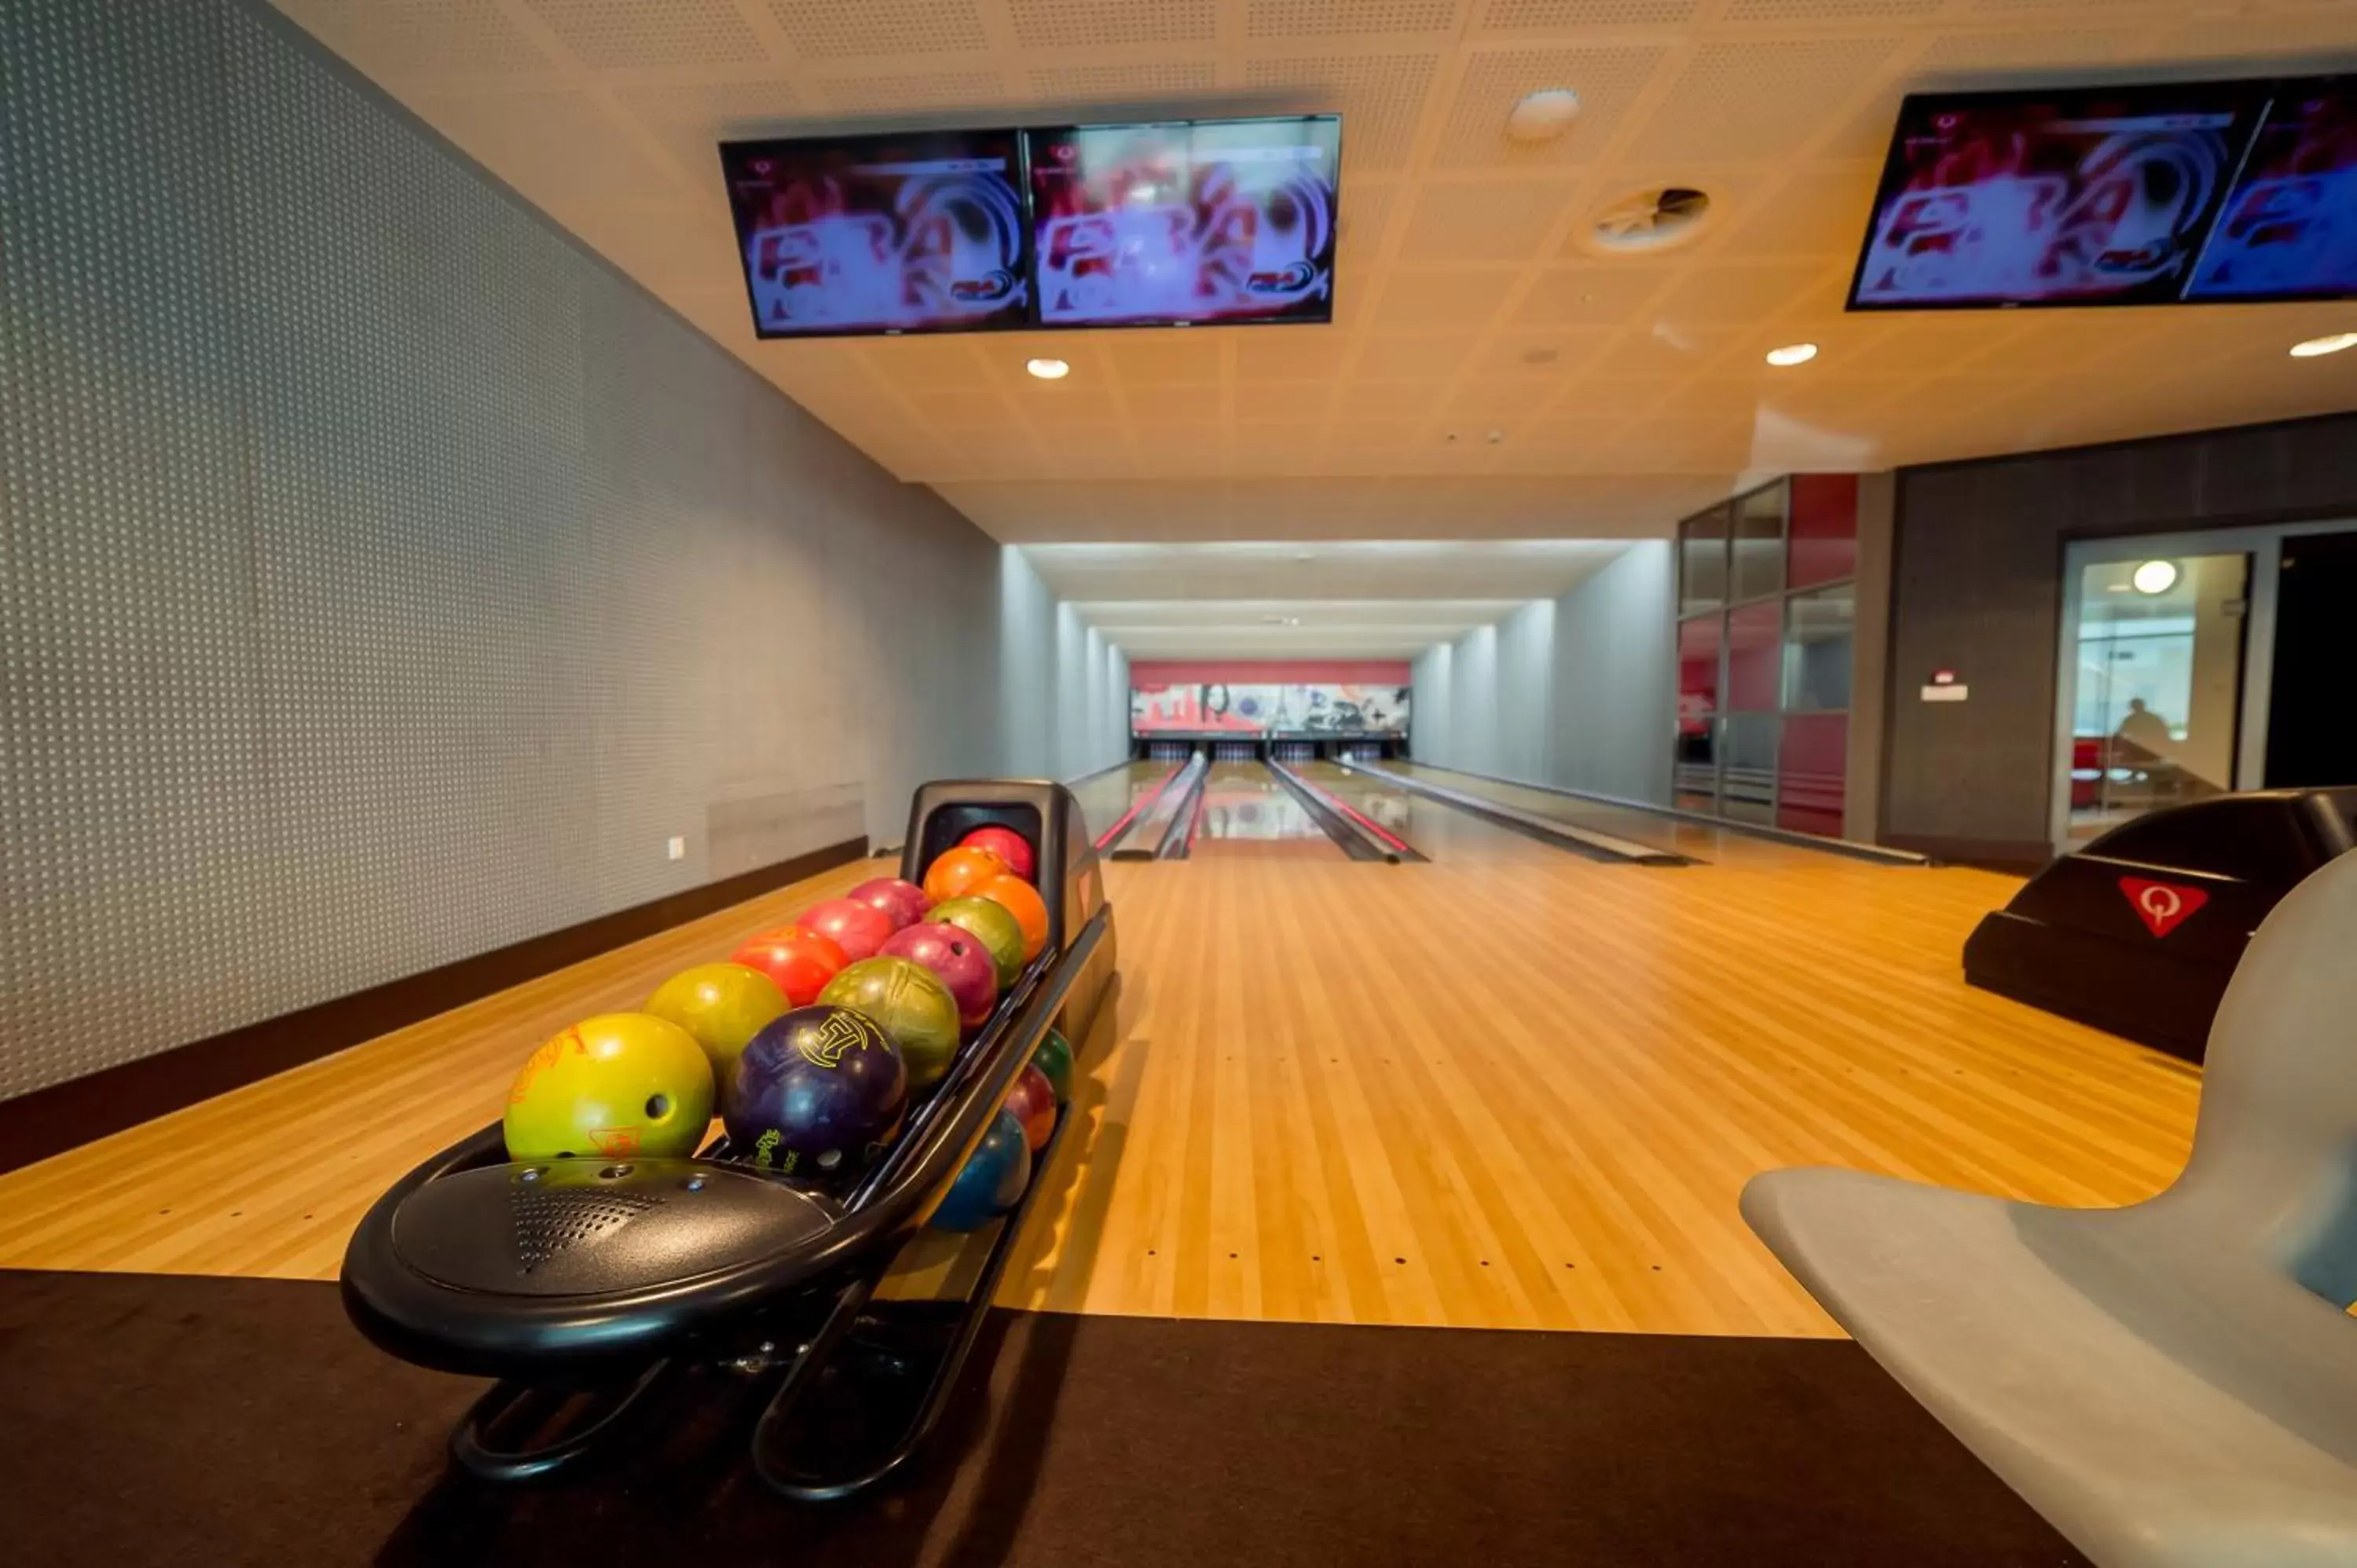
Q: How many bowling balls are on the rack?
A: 15